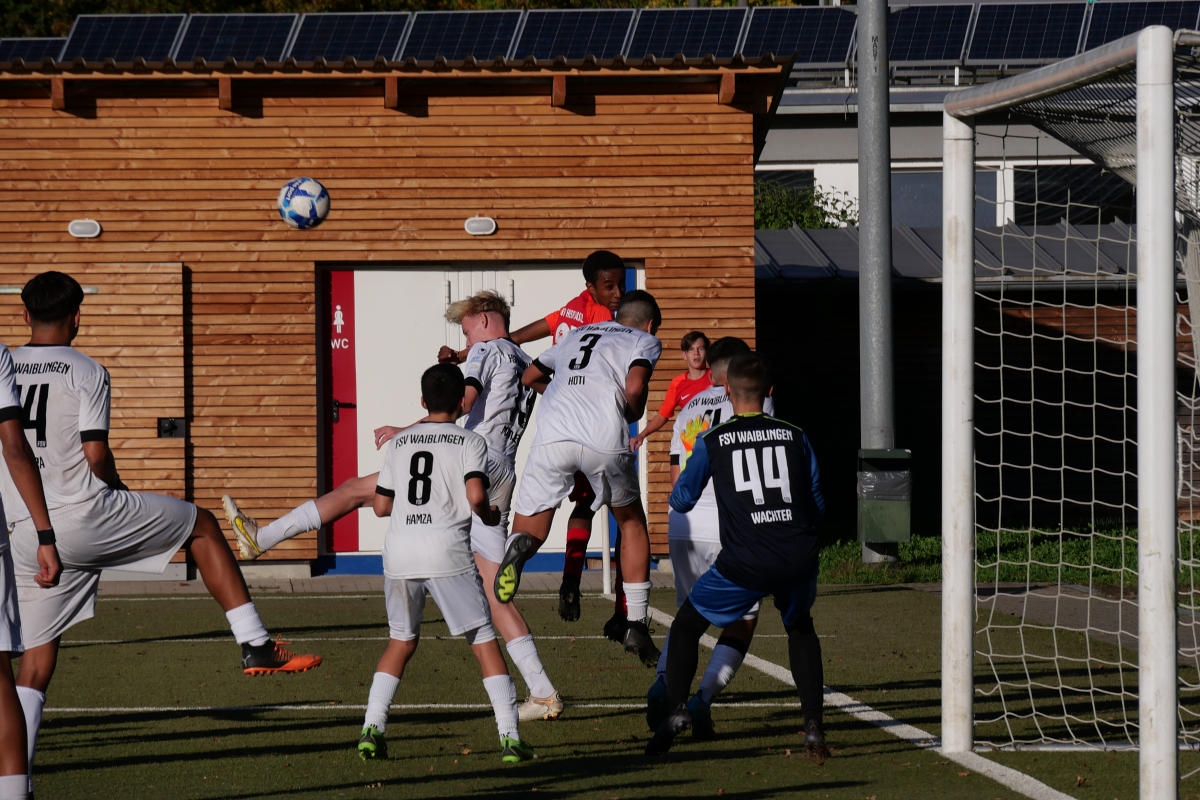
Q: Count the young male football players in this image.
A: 9